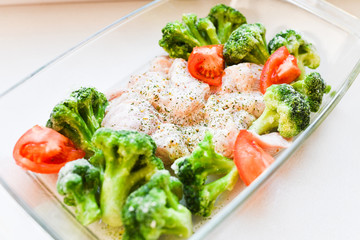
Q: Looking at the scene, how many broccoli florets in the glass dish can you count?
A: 11